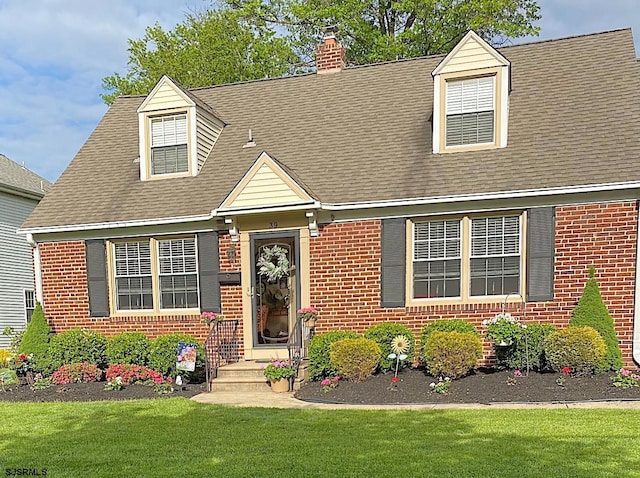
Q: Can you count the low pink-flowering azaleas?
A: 2